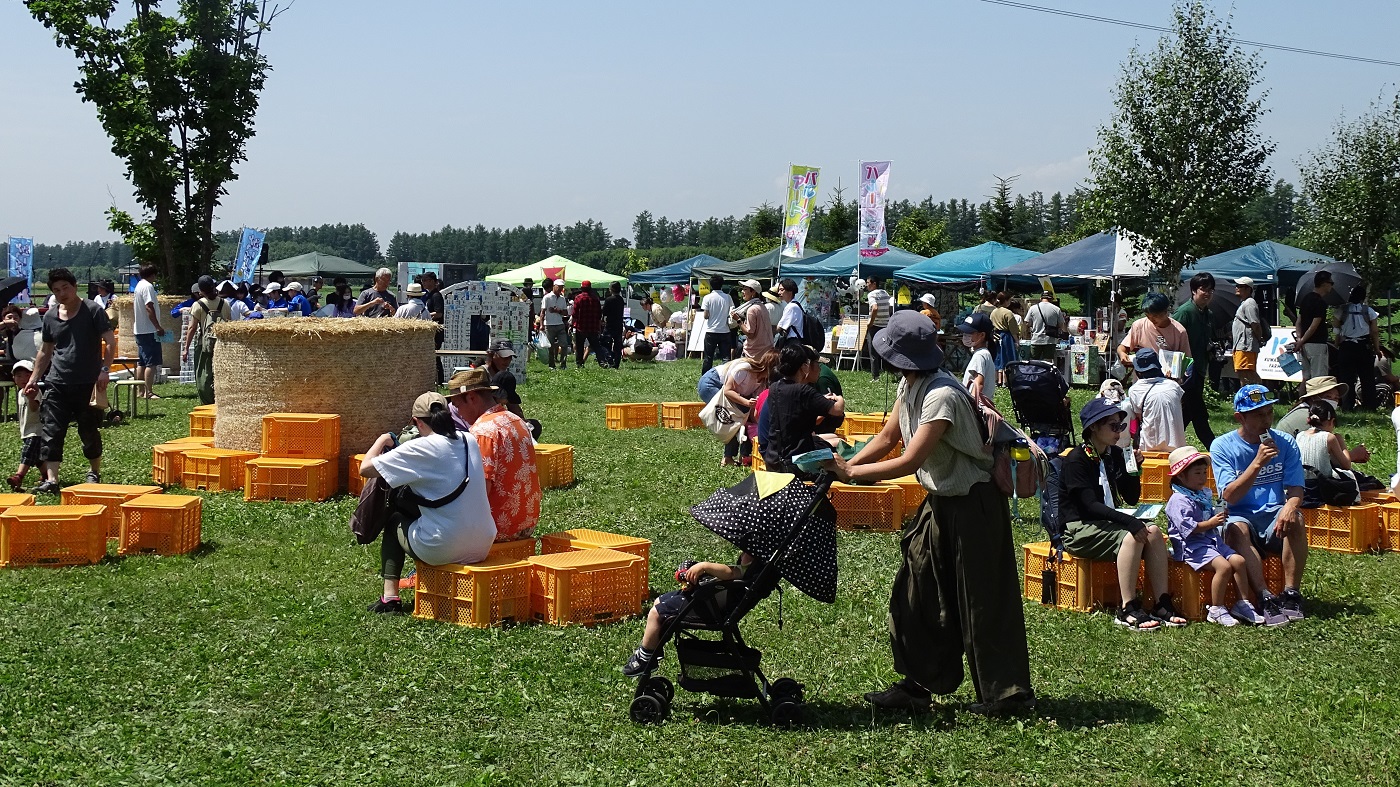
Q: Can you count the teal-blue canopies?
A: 4